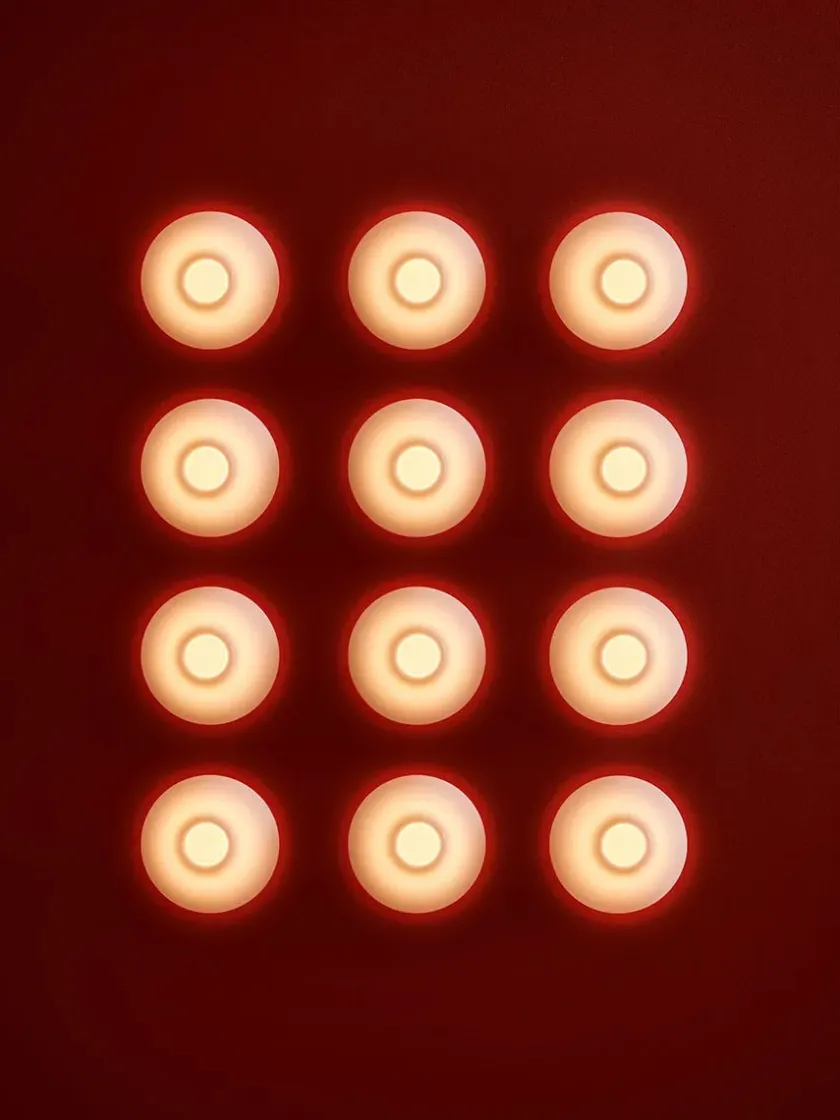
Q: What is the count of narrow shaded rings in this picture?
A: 12